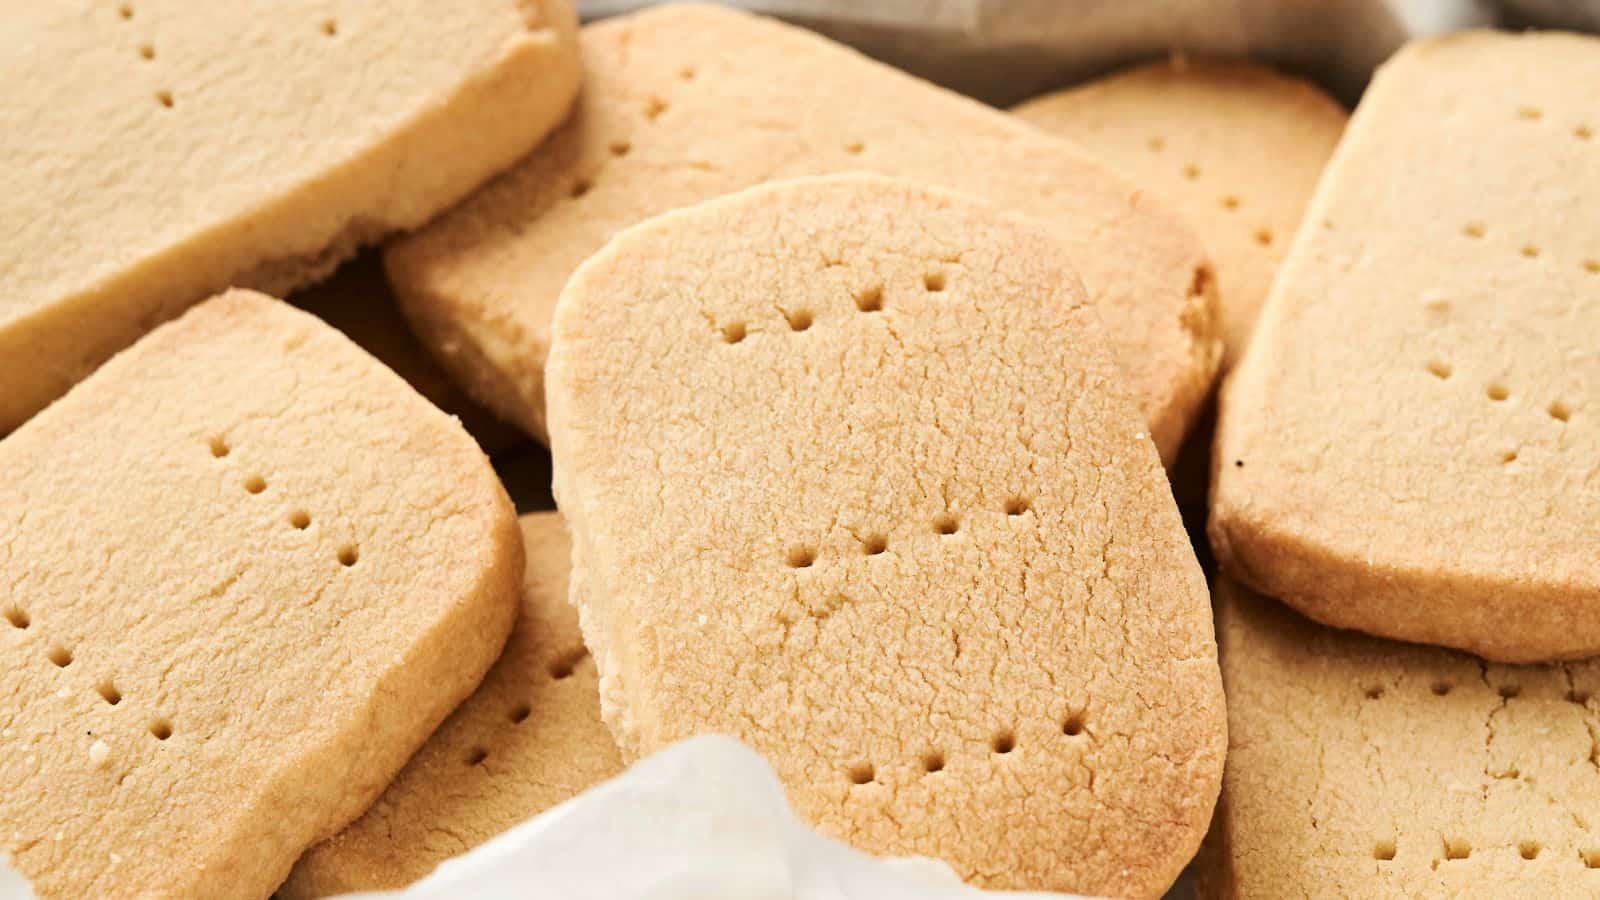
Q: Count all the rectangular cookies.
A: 8